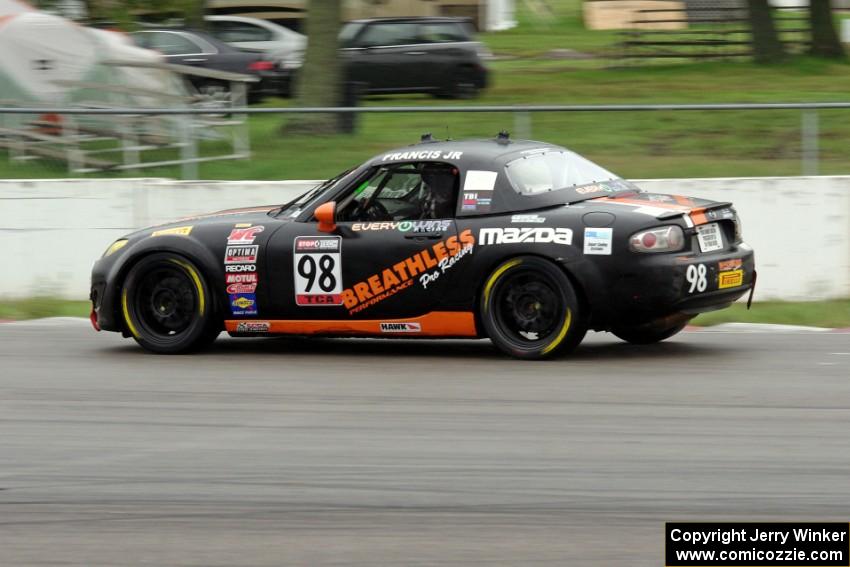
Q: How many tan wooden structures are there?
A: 1